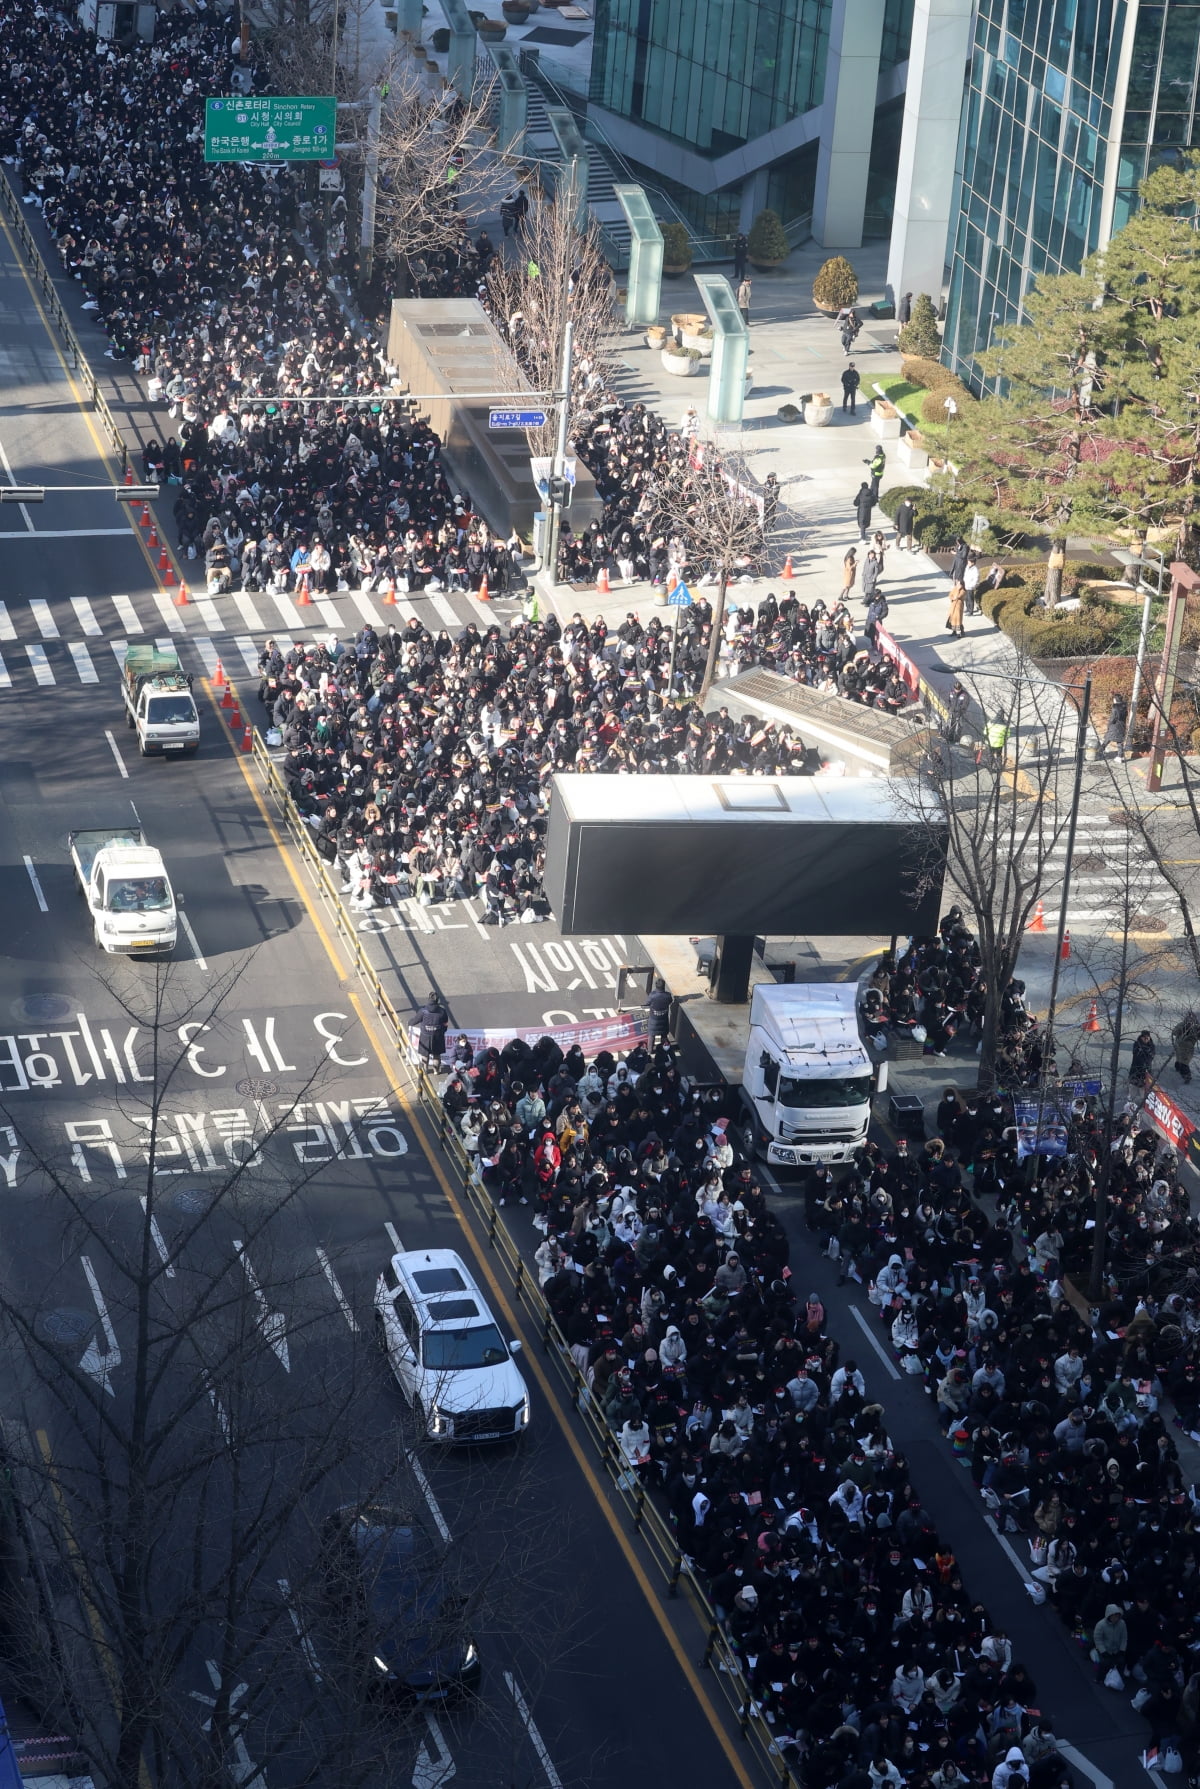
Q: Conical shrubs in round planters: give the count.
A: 4